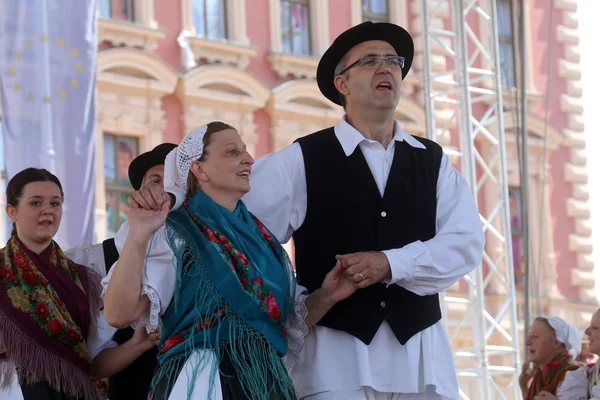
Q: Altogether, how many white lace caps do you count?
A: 2